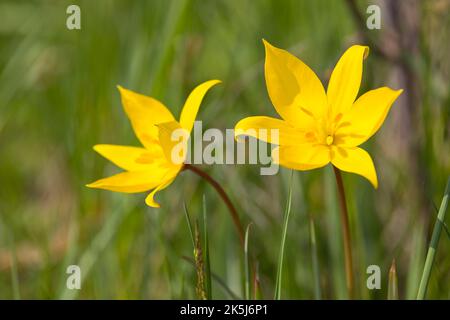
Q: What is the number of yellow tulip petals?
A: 12